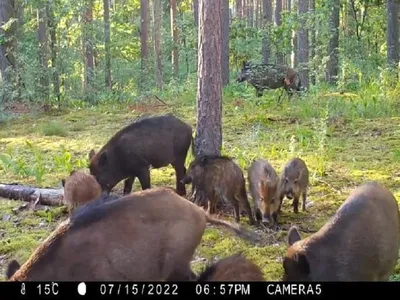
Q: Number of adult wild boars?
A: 4